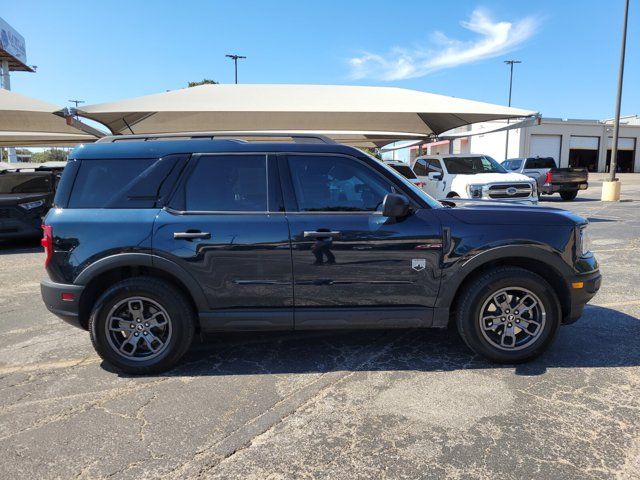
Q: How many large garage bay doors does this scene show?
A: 3